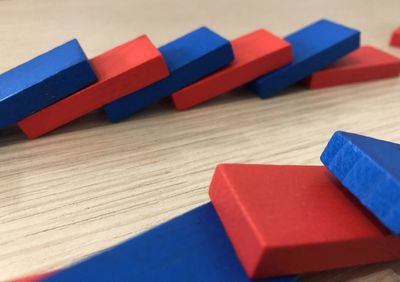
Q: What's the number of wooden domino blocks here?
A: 11